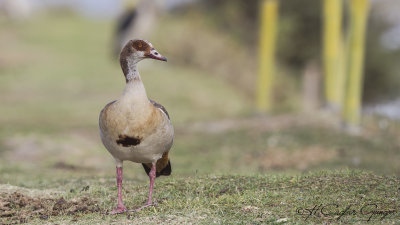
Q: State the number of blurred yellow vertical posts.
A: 3